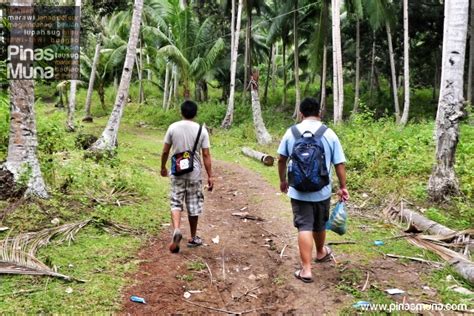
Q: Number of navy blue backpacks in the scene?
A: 1